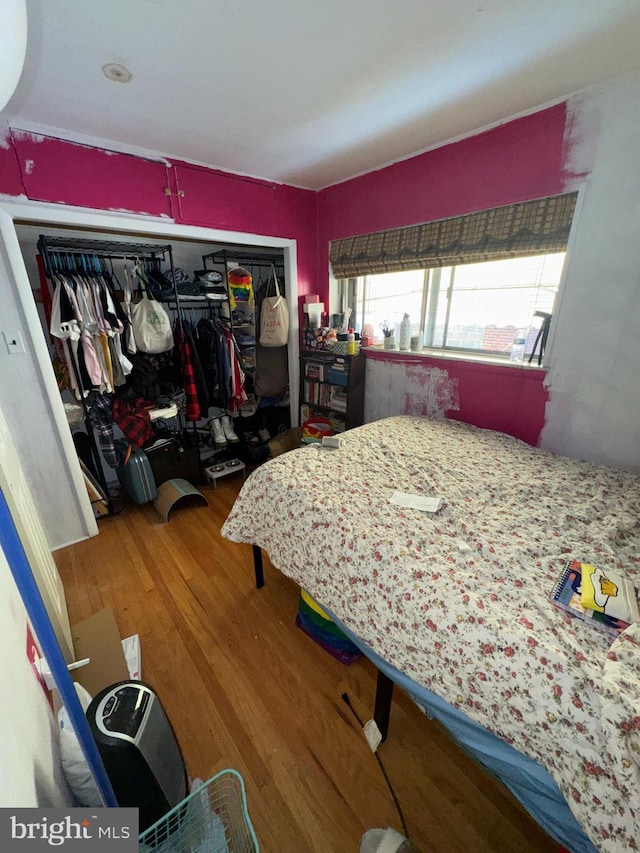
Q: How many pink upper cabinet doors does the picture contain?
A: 2